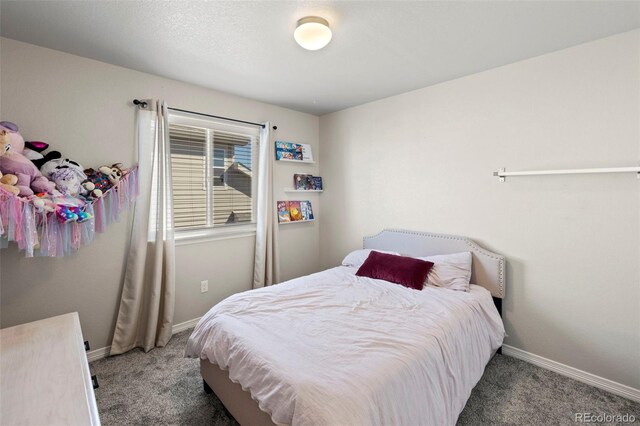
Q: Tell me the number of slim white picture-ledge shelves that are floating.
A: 3